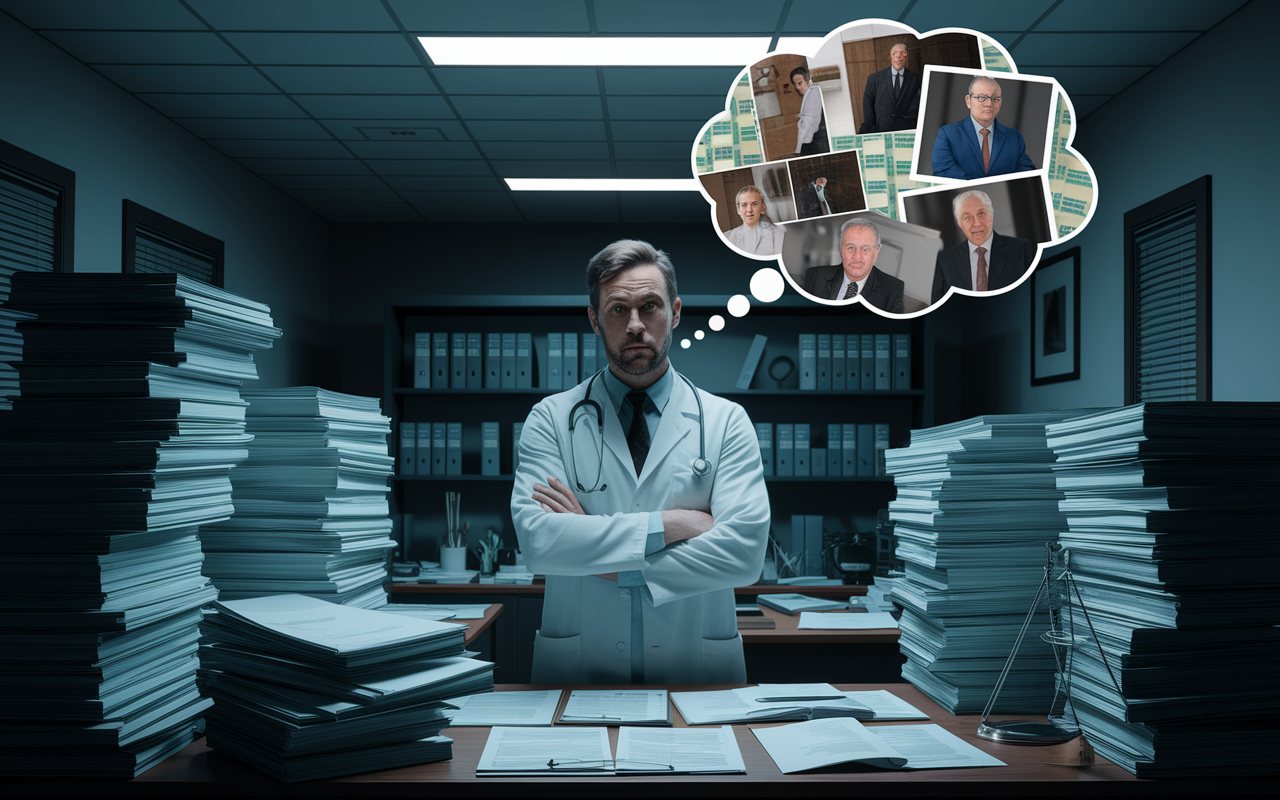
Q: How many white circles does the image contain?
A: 5